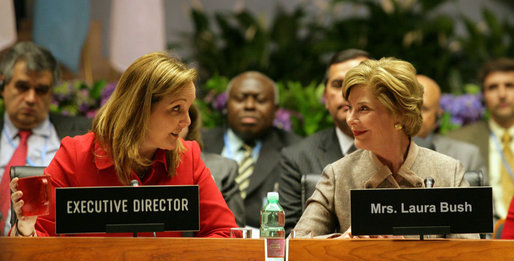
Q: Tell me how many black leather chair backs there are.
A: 2